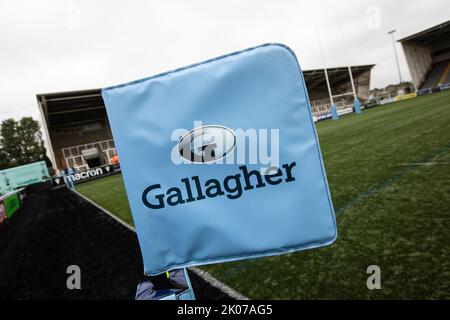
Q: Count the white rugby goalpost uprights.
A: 2